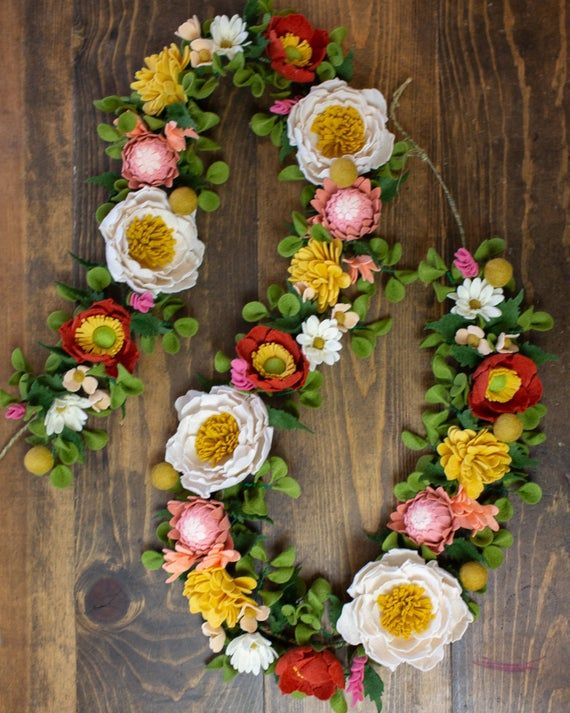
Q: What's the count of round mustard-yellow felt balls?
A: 7